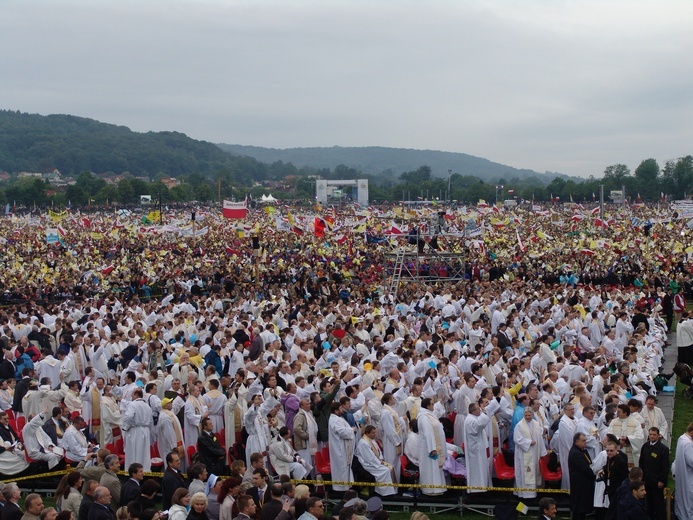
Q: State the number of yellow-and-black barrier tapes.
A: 1